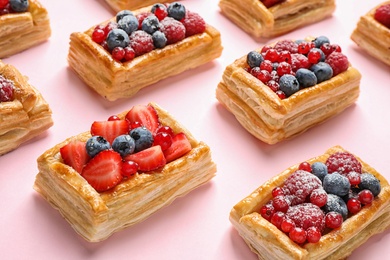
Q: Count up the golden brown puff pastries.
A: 9